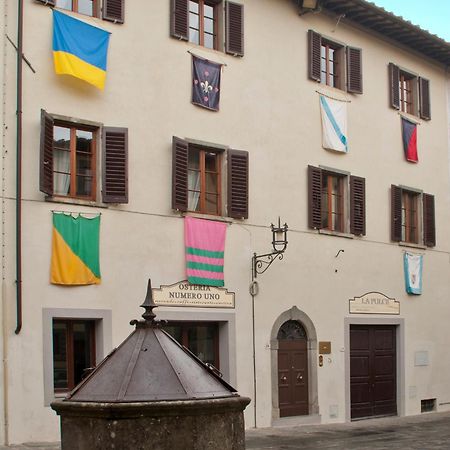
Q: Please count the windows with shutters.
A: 8